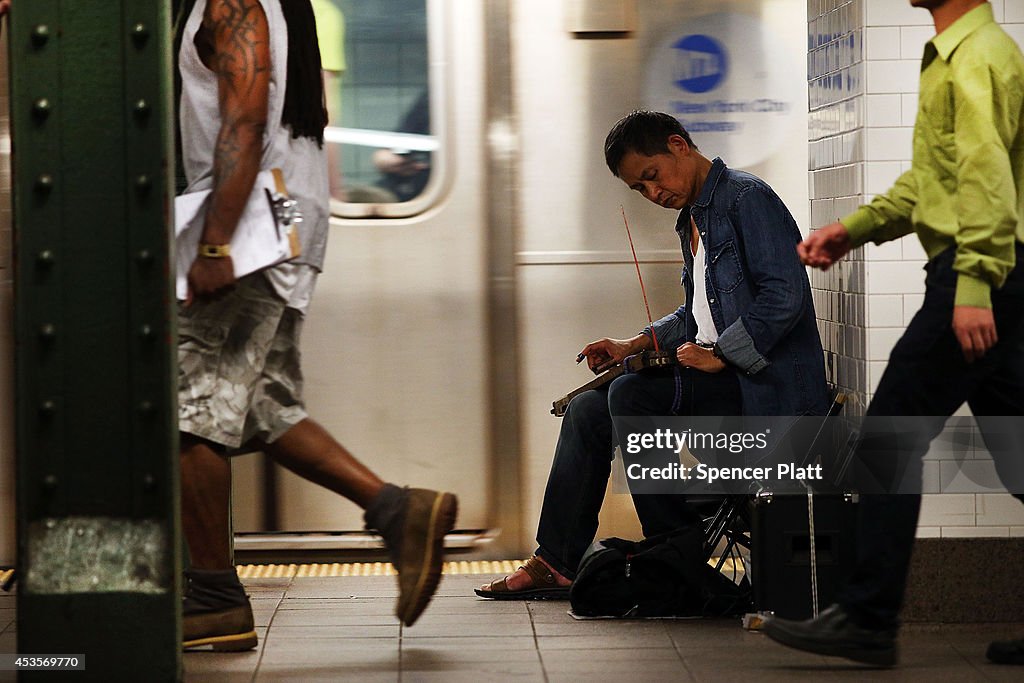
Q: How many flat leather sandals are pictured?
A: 1